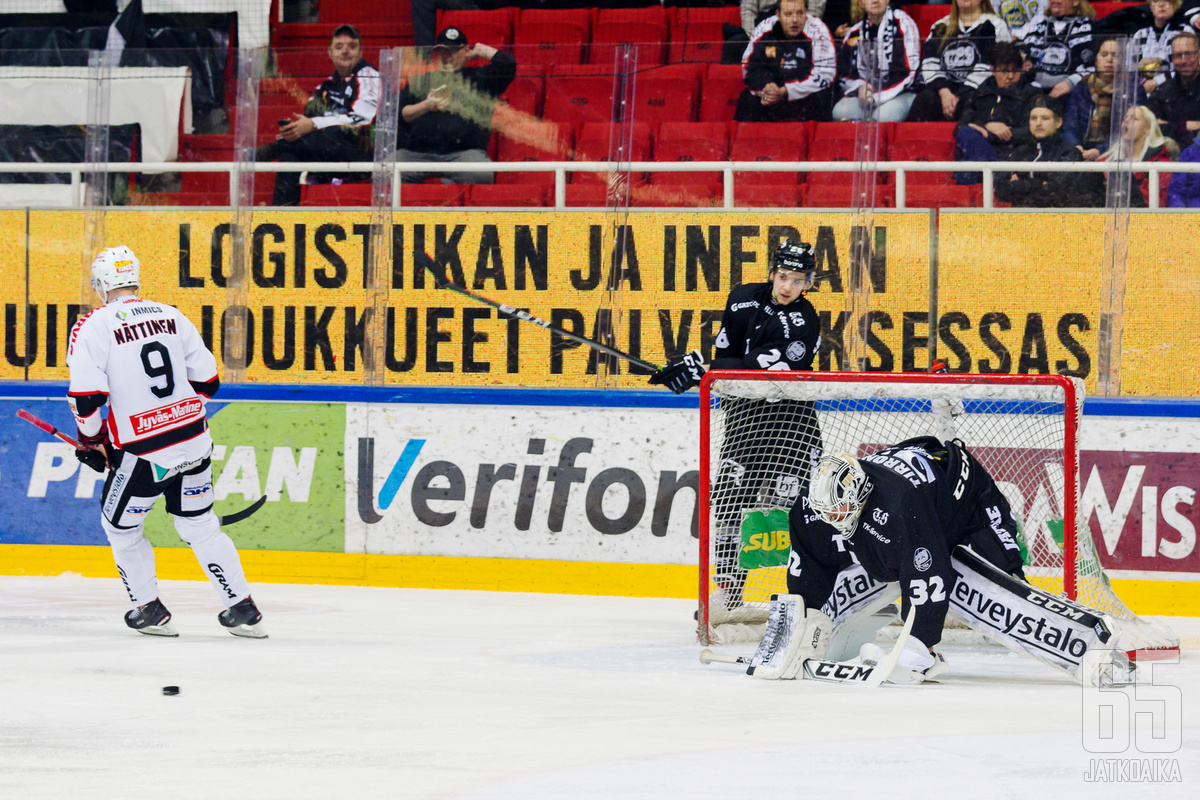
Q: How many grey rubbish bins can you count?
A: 0